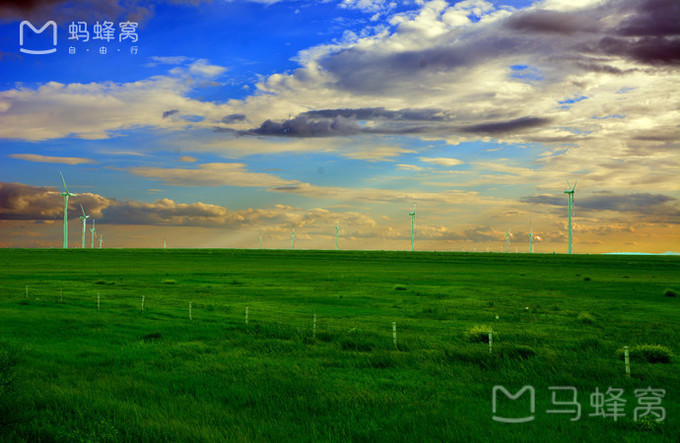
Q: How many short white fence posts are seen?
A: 10